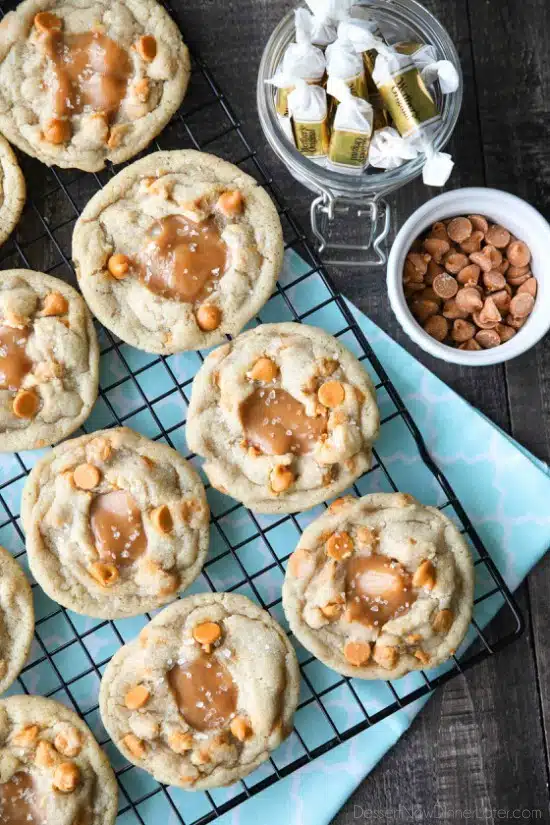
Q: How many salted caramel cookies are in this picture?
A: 10